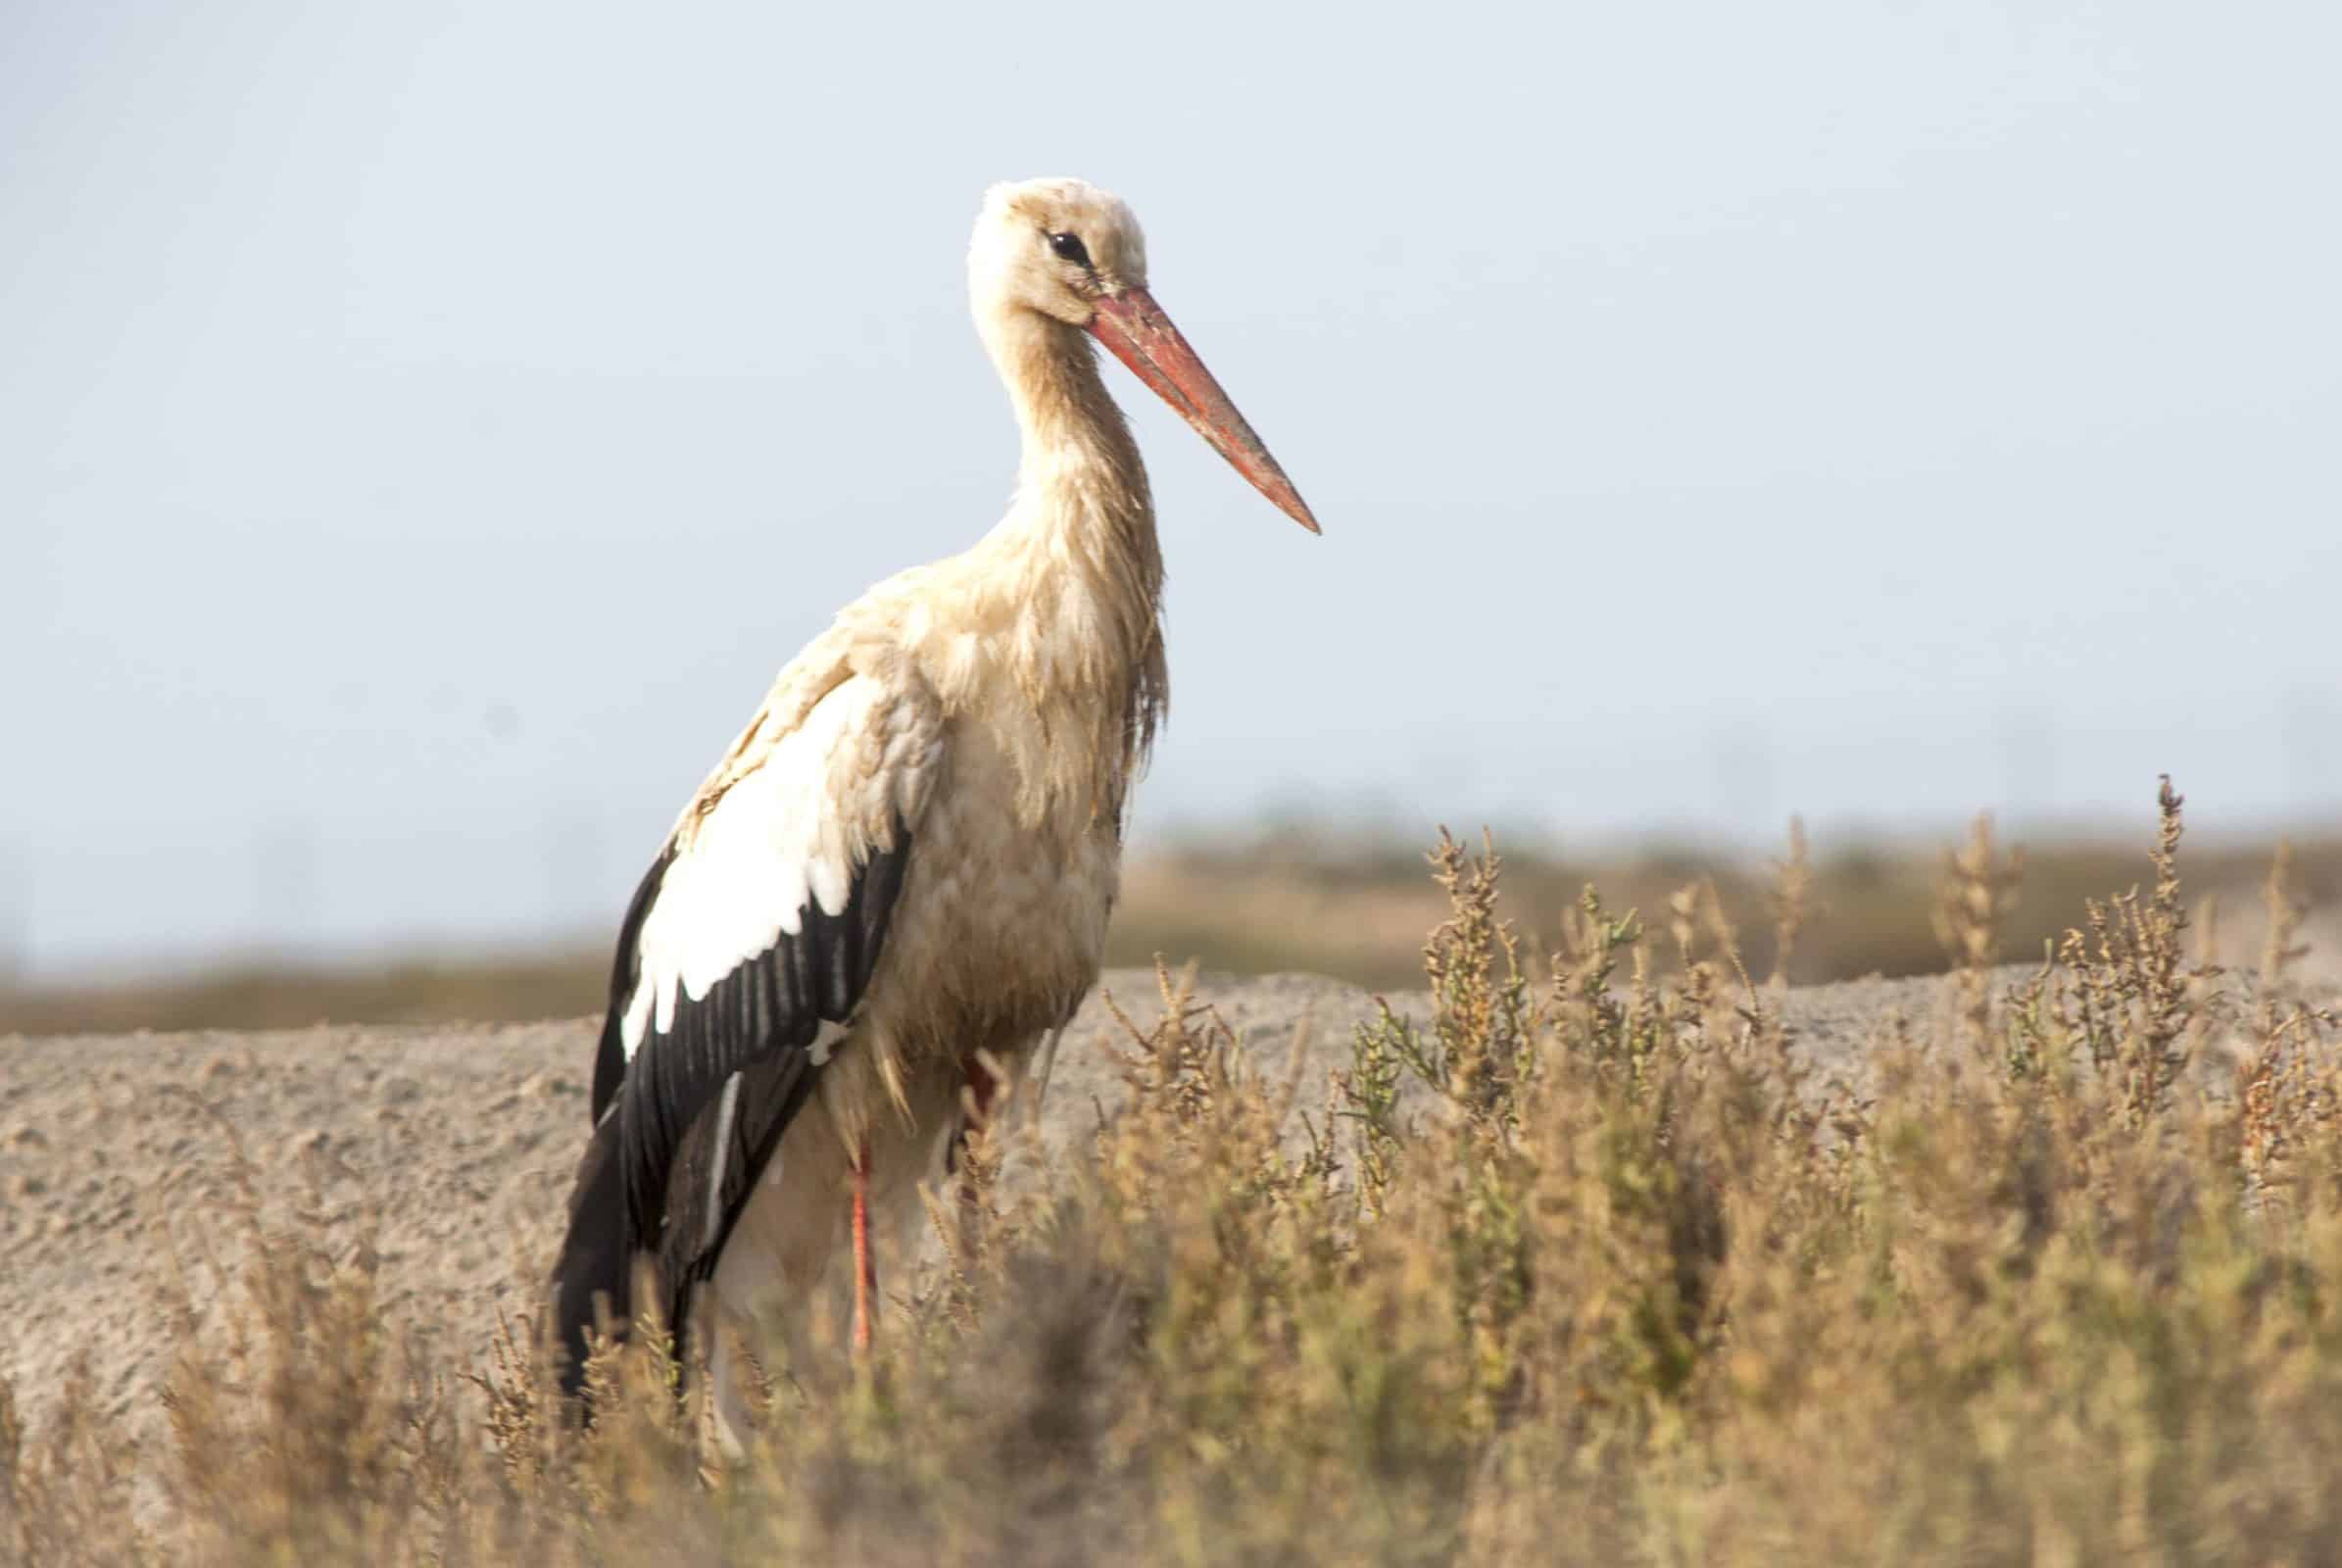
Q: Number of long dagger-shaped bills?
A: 1